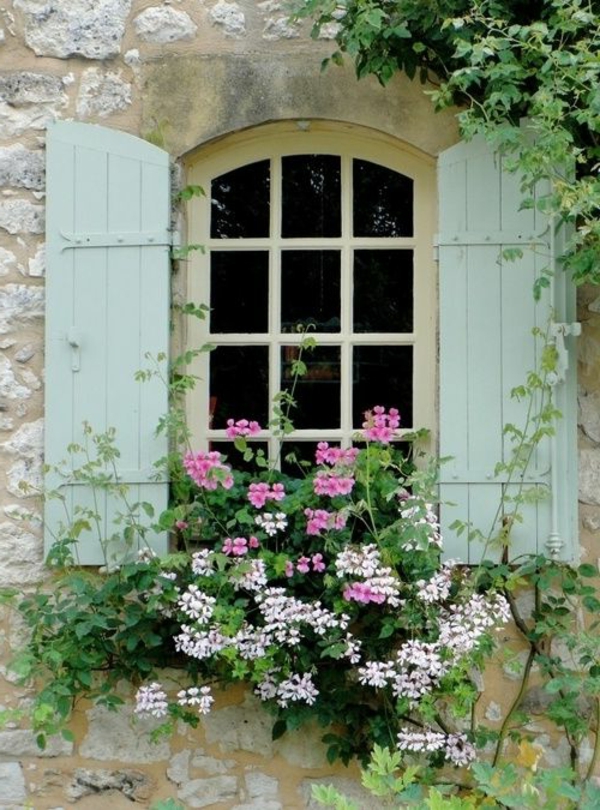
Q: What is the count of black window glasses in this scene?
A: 12